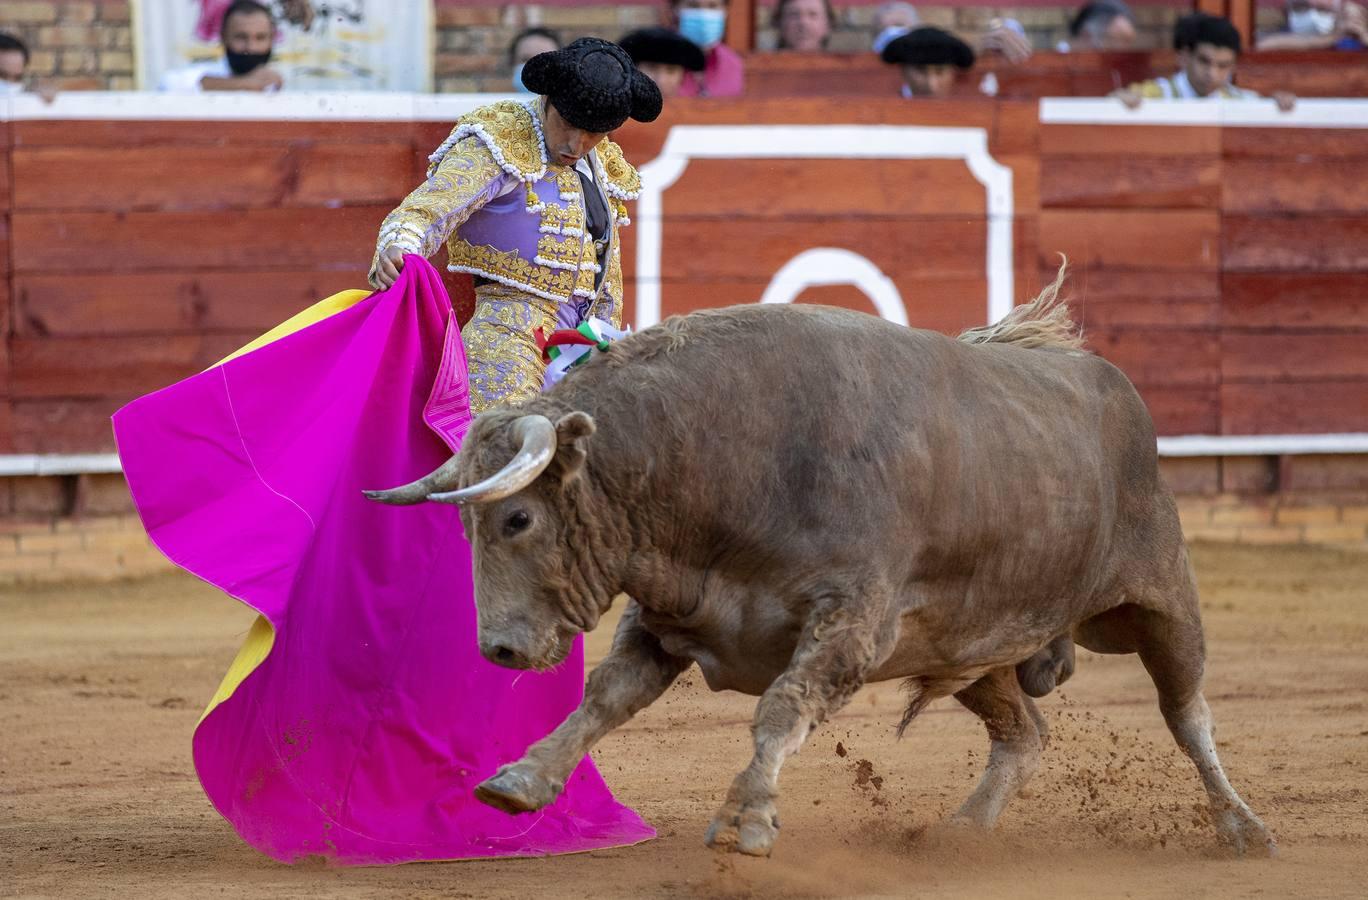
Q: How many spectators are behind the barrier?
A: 11